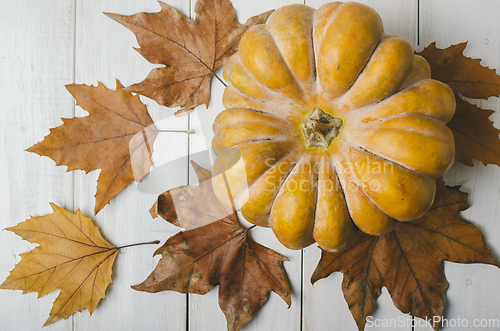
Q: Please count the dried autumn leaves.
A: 6